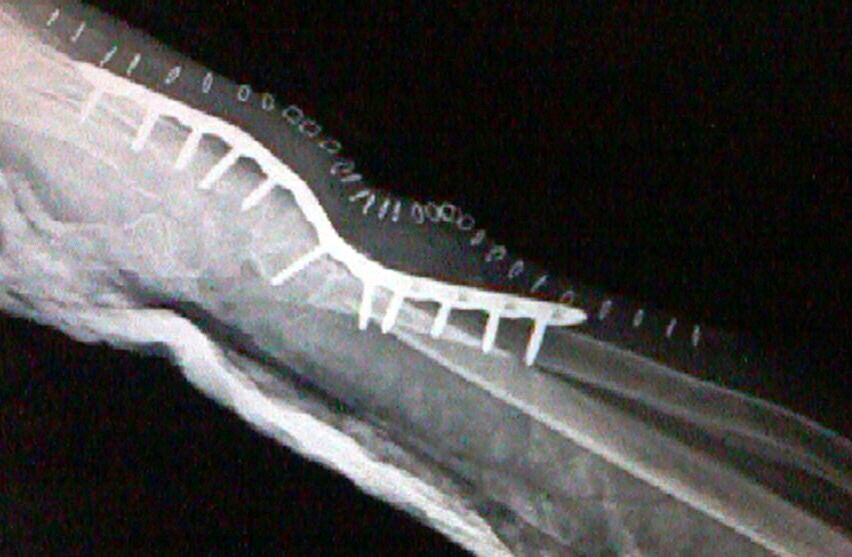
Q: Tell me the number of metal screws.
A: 11